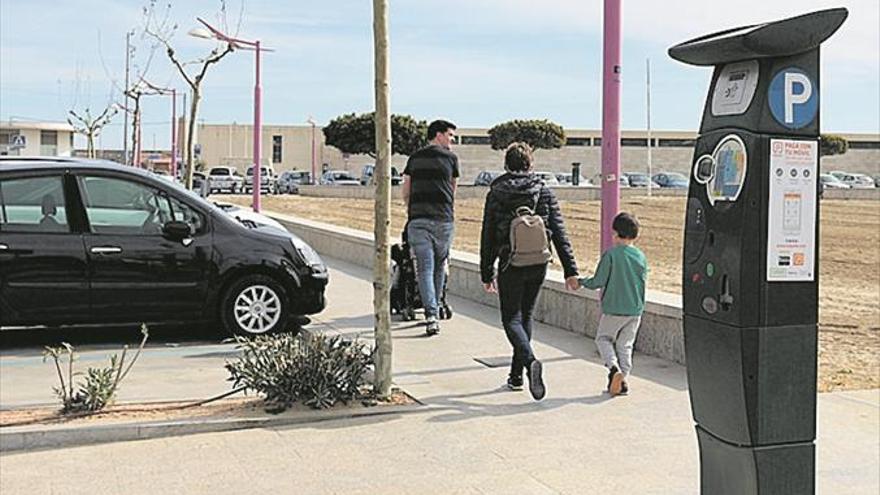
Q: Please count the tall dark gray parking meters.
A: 1